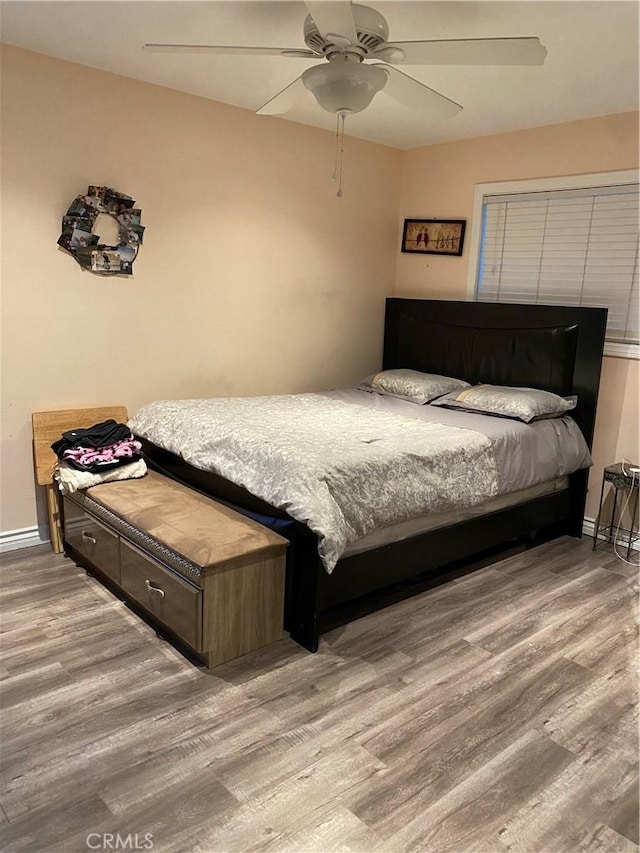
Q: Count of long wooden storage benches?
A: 1